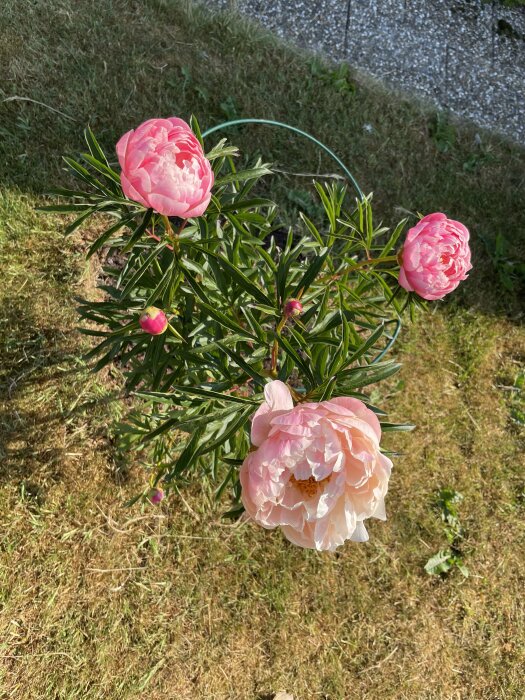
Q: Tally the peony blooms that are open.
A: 3